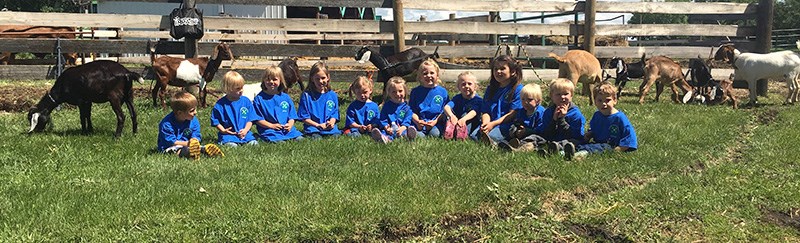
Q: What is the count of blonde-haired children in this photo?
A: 11